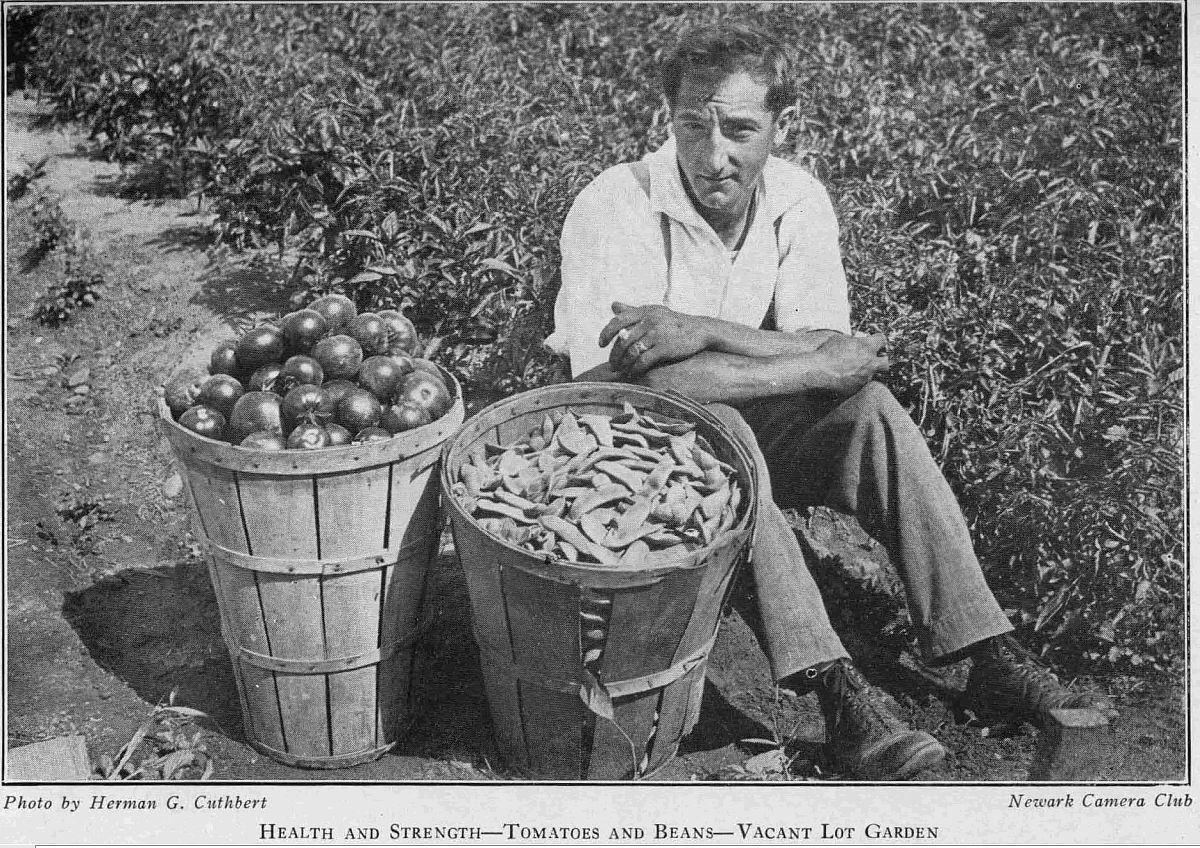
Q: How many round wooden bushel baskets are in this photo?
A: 2